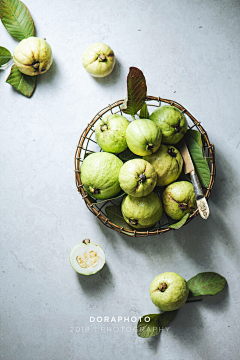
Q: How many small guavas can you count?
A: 12